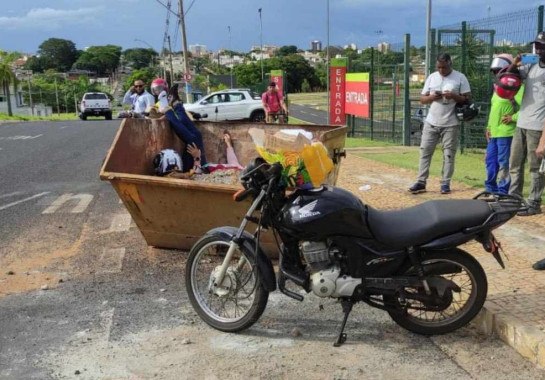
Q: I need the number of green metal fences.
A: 1